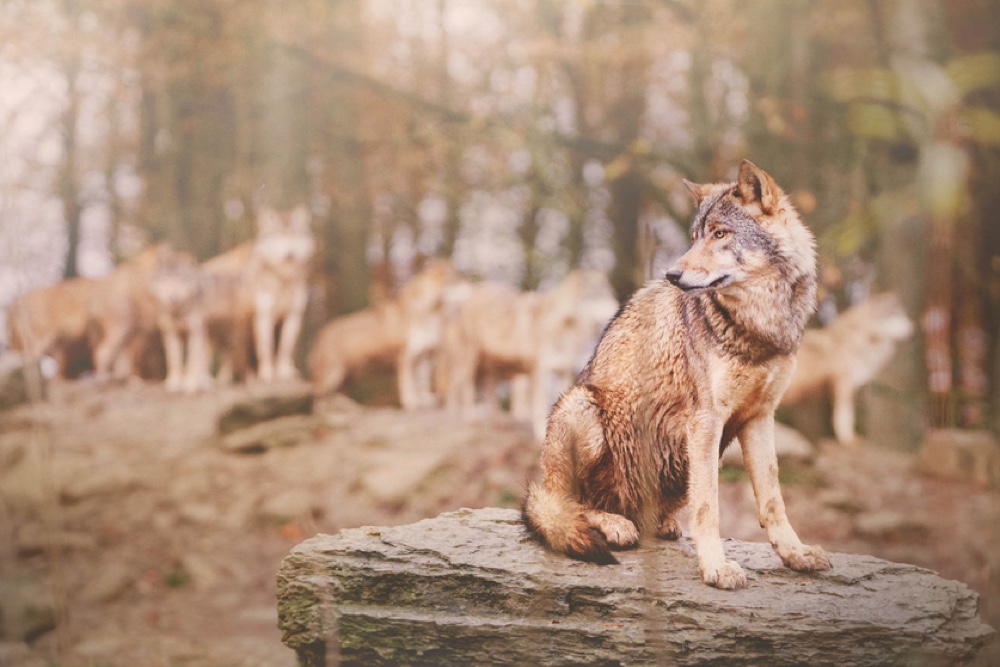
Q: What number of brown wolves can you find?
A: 7